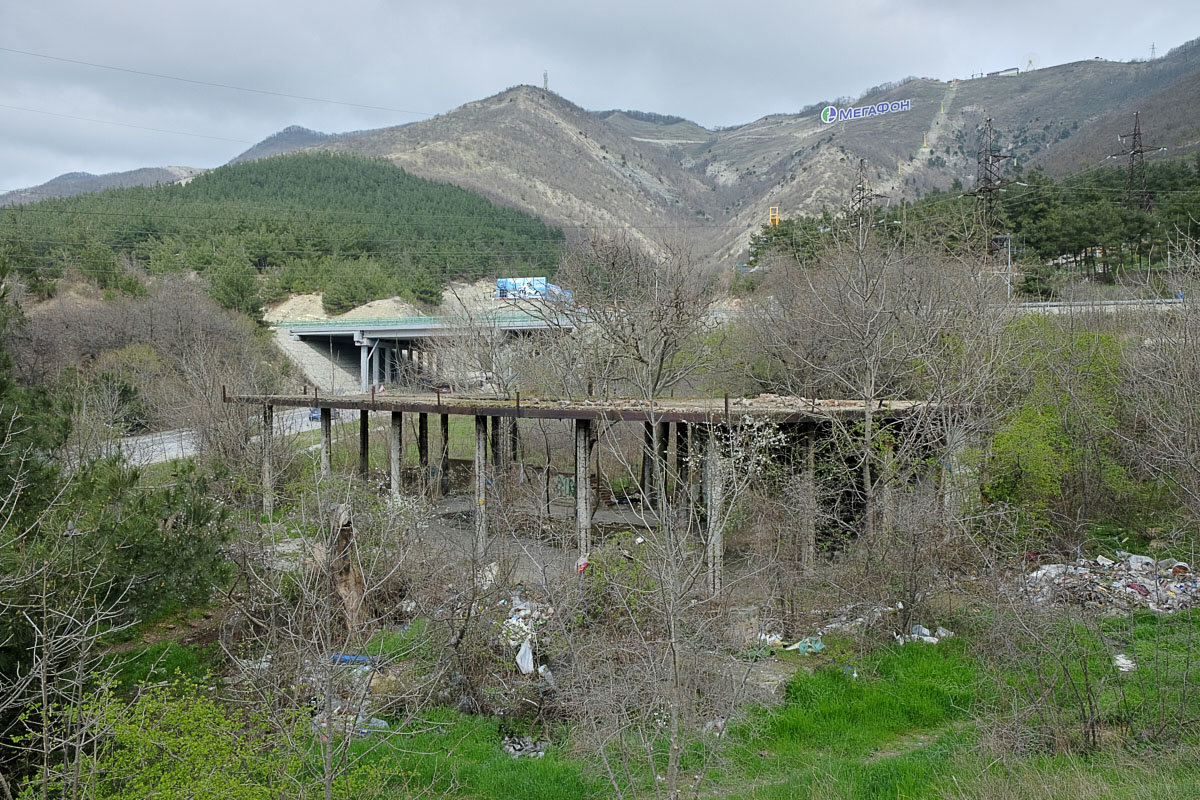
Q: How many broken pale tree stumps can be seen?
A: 1